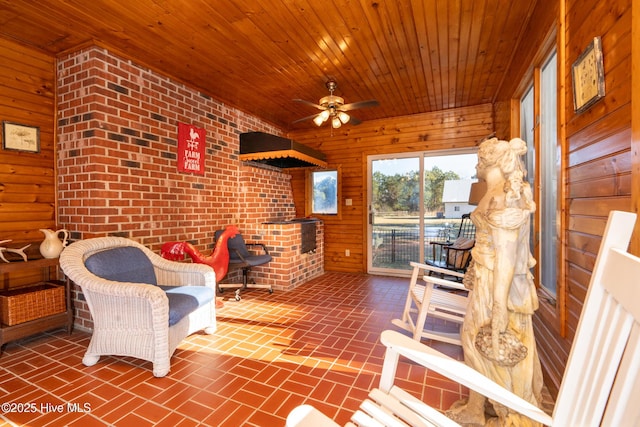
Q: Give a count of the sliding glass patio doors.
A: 1